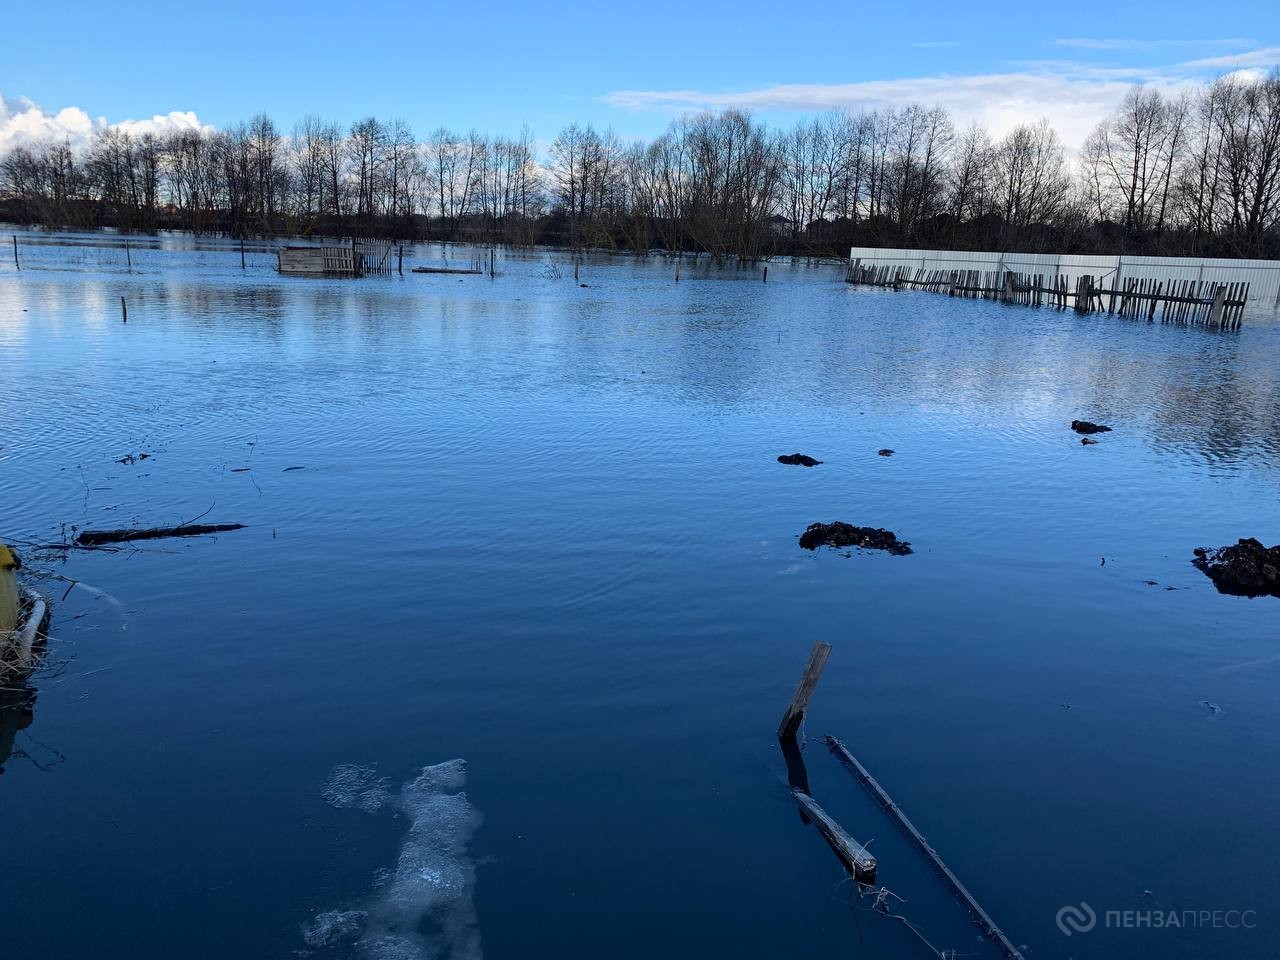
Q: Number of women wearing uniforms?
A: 0